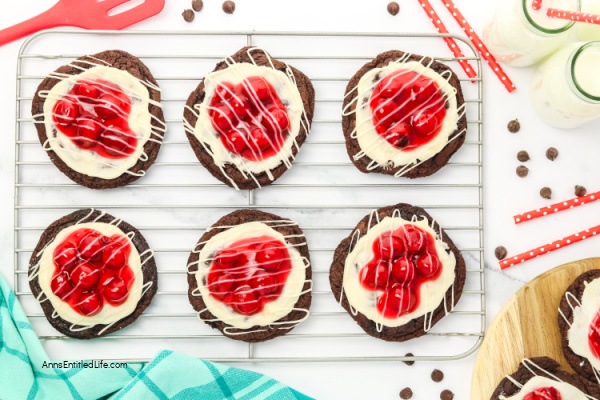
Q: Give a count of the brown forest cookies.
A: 8